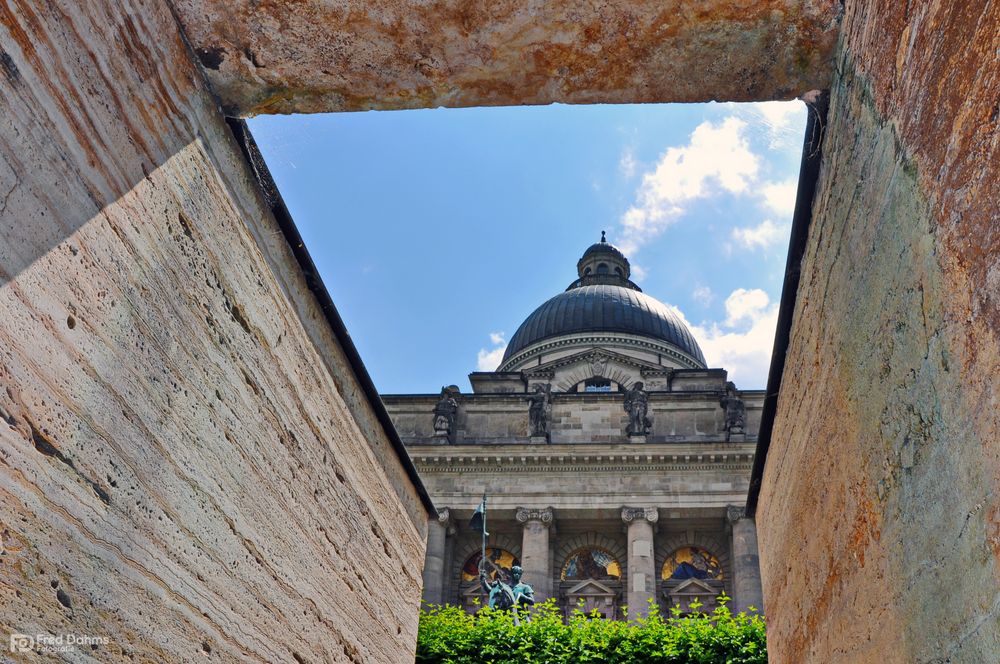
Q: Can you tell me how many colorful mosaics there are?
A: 3